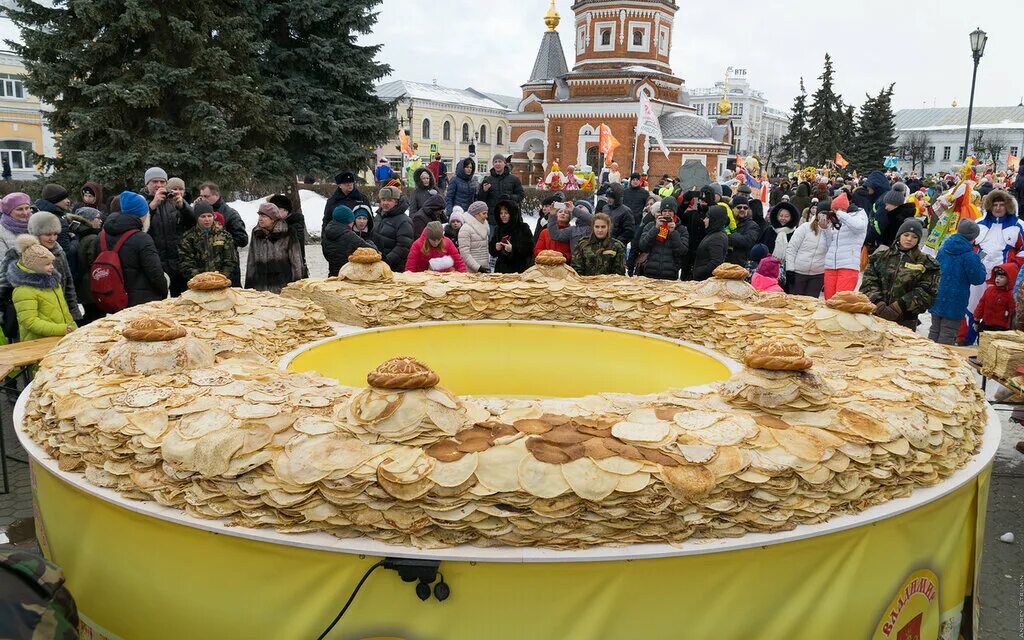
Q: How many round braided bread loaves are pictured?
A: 8